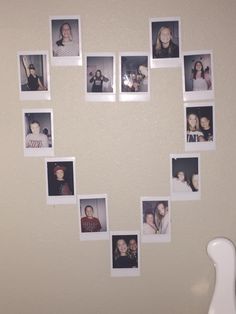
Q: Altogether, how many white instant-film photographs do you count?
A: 13